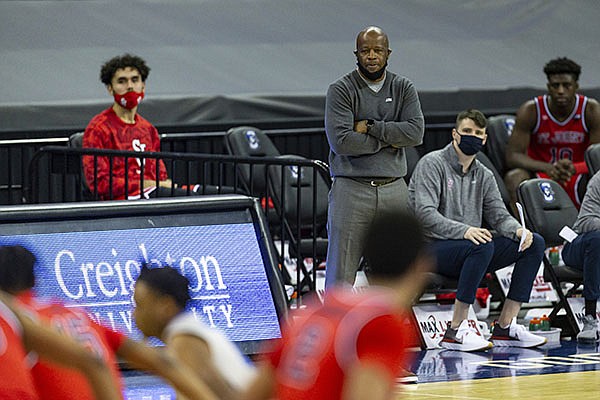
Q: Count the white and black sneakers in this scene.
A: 2